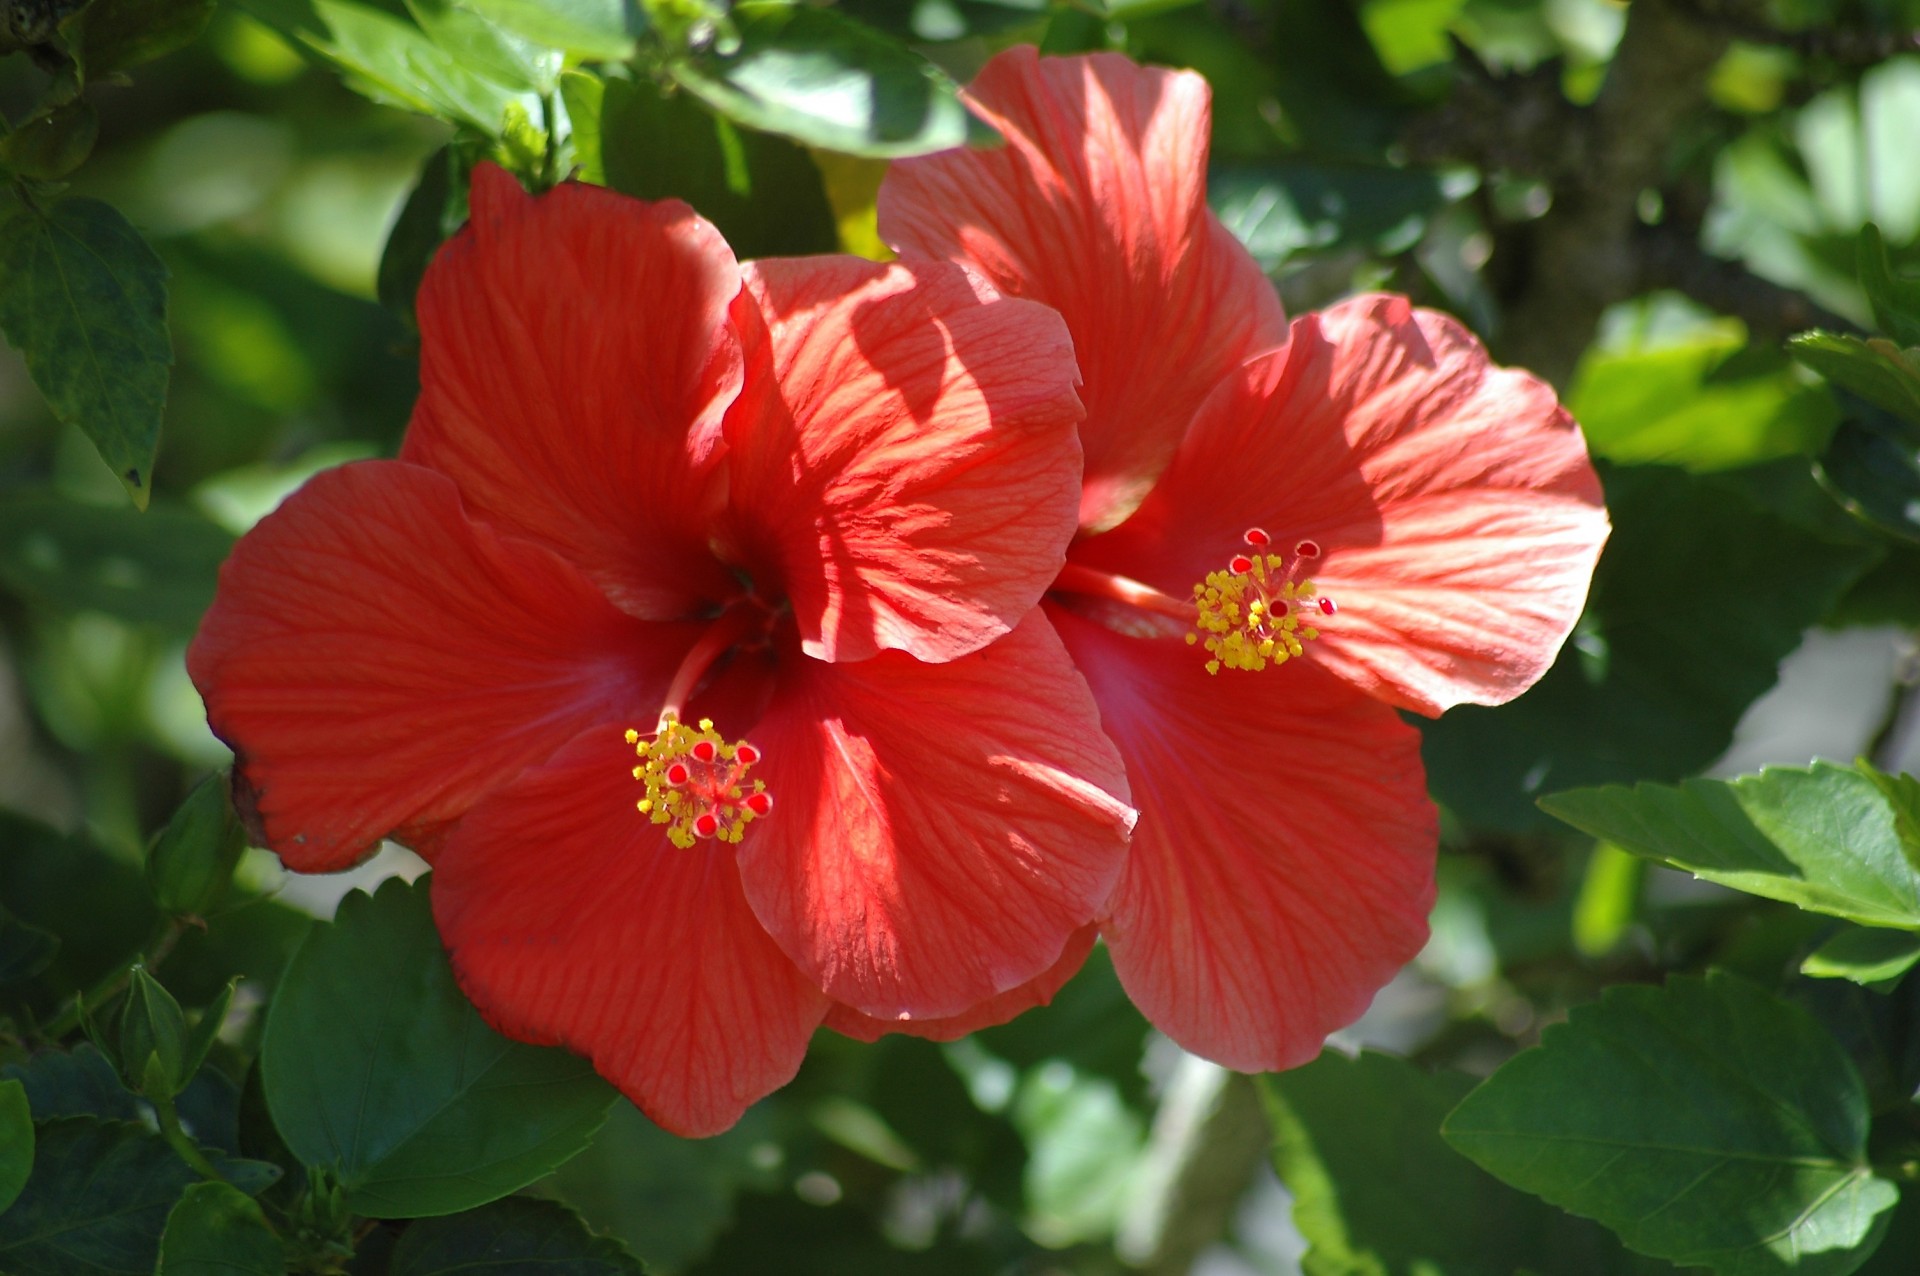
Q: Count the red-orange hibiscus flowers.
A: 2